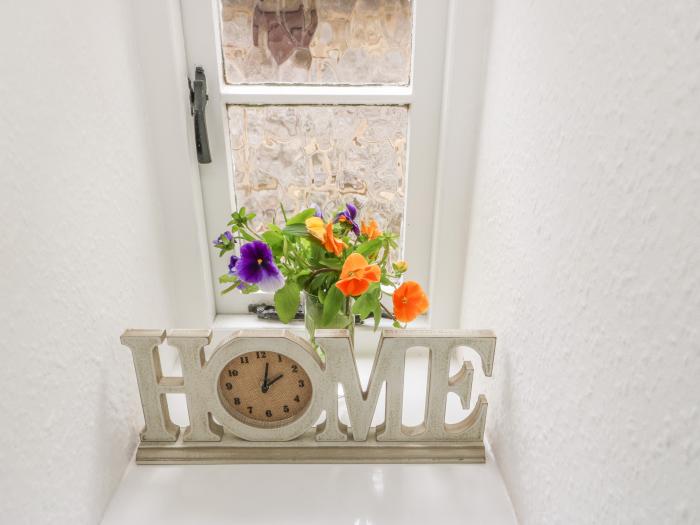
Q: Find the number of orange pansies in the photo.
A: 4